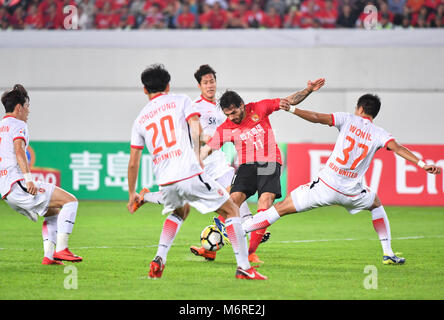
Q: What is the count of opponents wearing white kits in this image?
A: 4